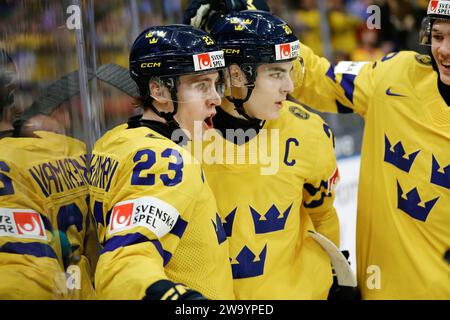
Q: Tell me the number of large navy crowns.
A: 7